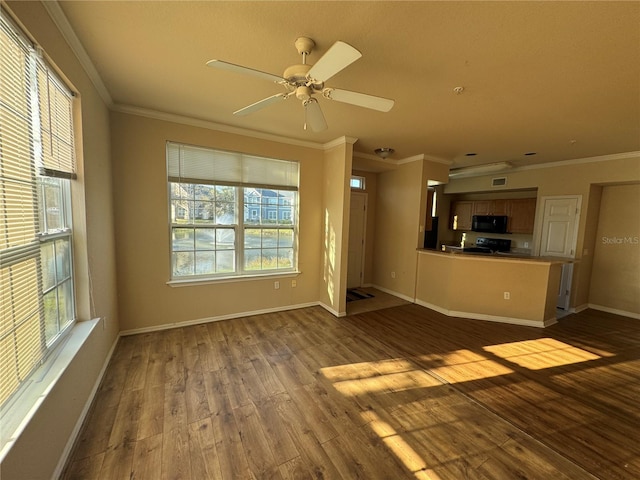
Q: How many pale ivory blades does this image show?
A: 5